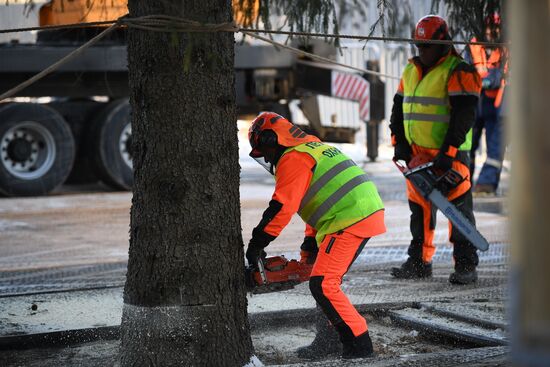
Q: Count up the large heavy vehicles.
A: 1